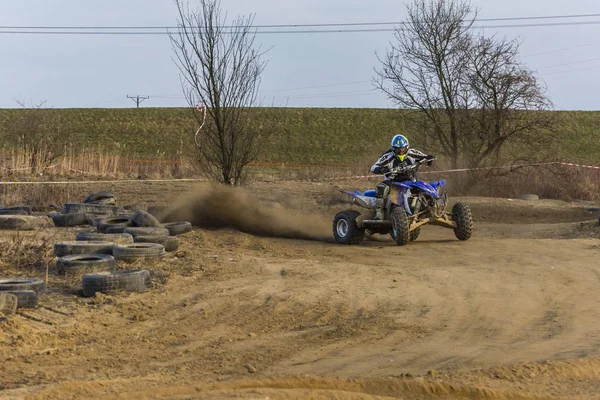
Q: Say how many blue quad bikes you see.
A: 1